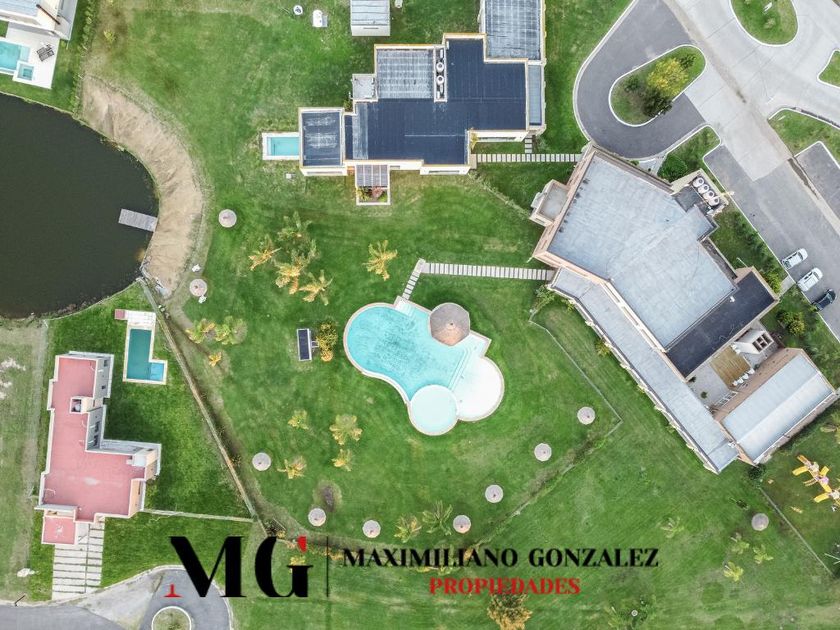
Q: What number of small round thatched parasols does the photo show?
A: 10